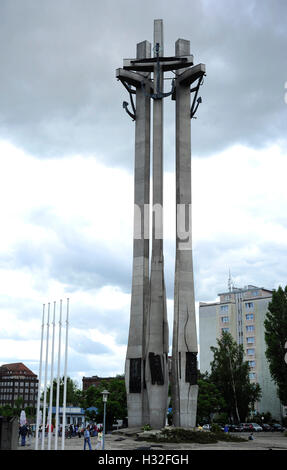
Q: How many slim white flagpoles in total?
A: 5